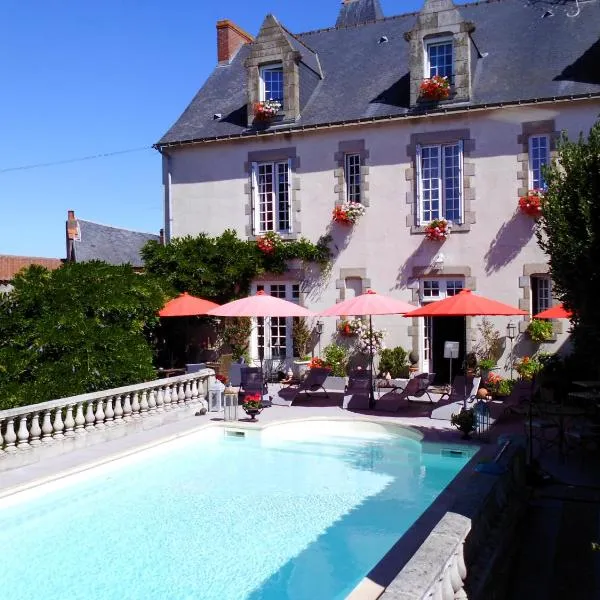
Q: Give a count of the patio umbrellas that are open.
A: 5